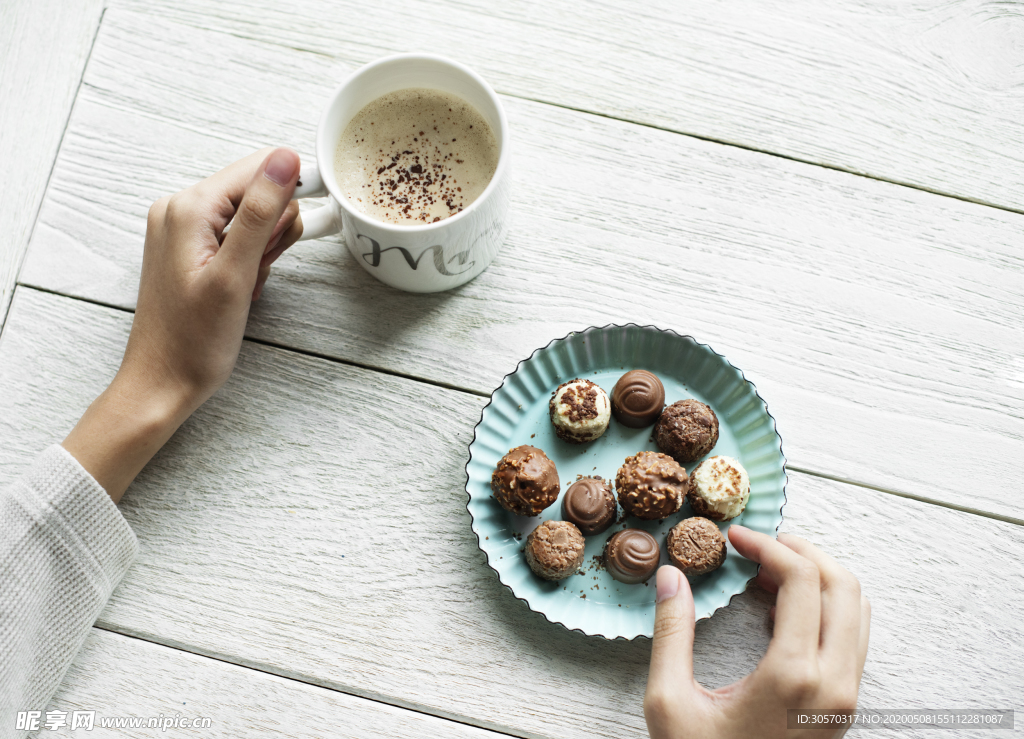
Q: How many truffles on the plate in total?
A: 10